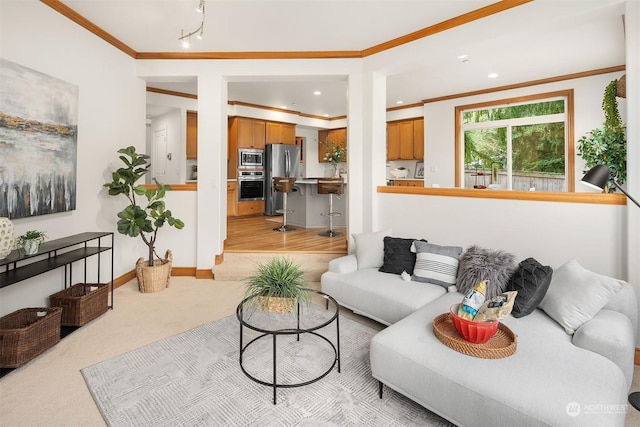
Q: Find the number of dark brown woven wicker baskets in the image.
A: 2